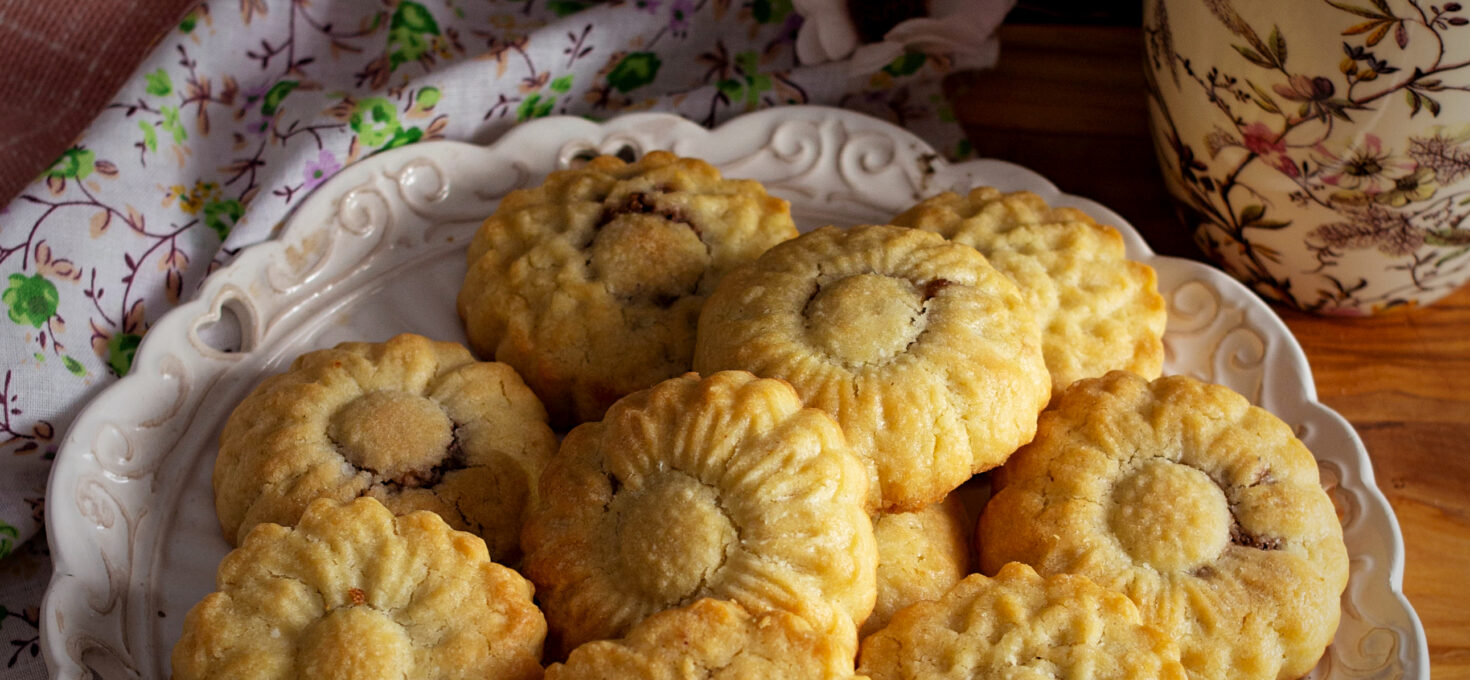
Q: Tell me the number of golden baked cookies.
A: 10